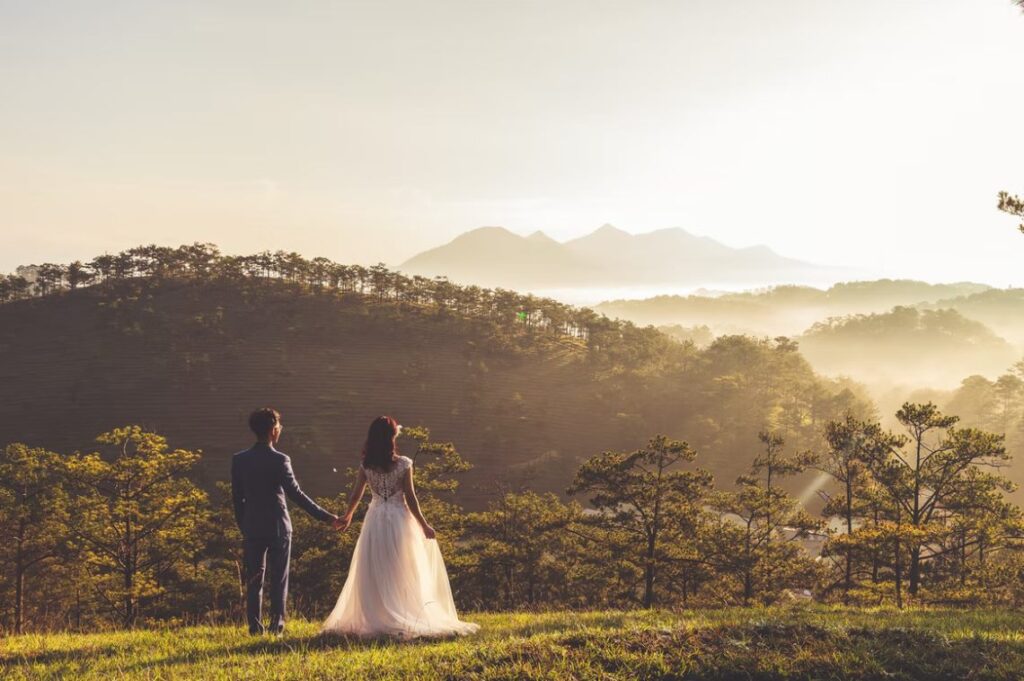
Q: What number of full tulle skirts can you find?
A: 1